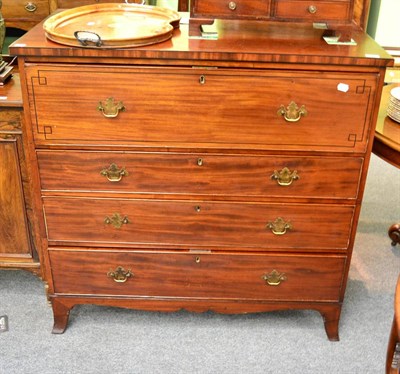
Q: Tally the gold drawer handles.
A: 8